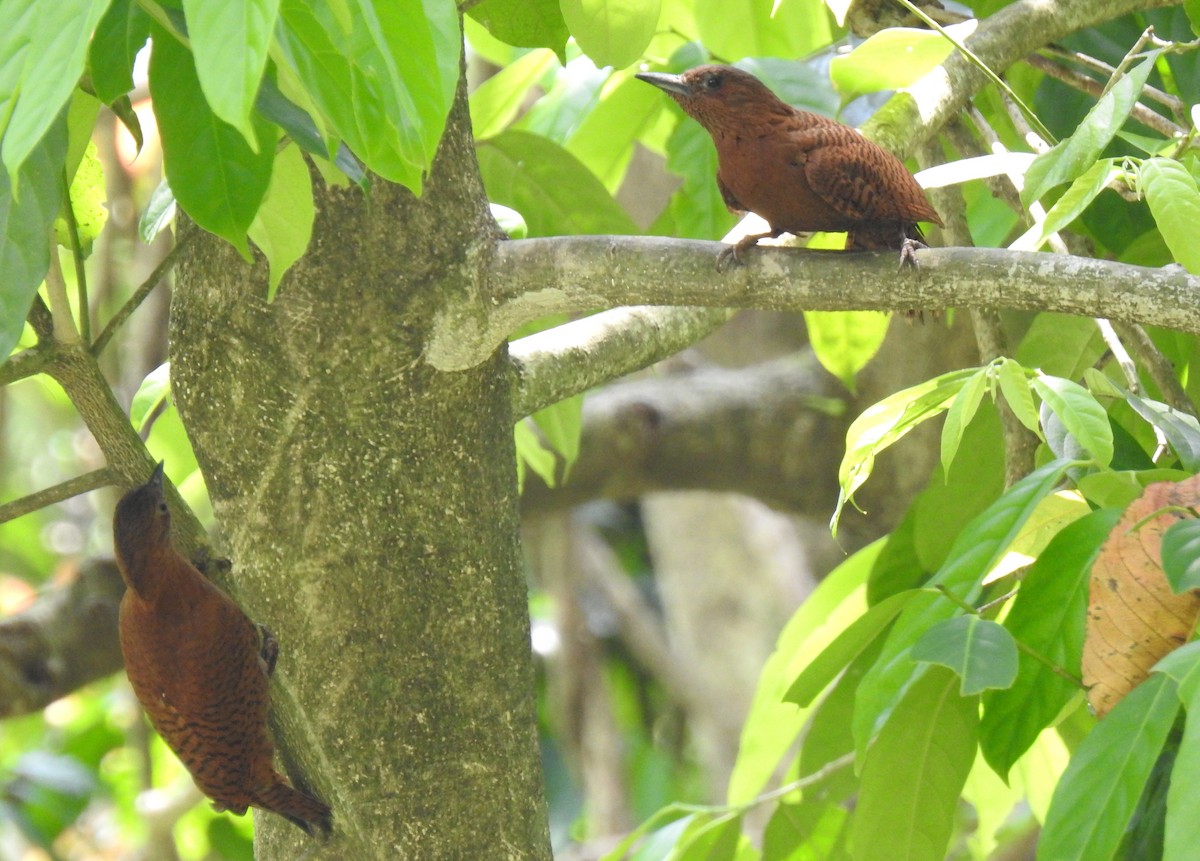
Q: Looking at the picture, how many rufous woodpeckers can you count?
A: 2